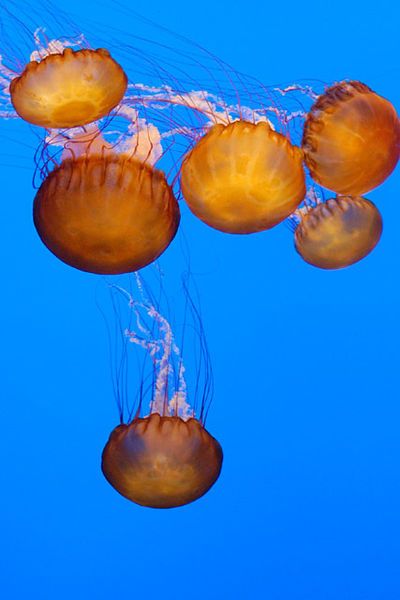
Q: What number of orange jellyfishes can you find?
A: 6